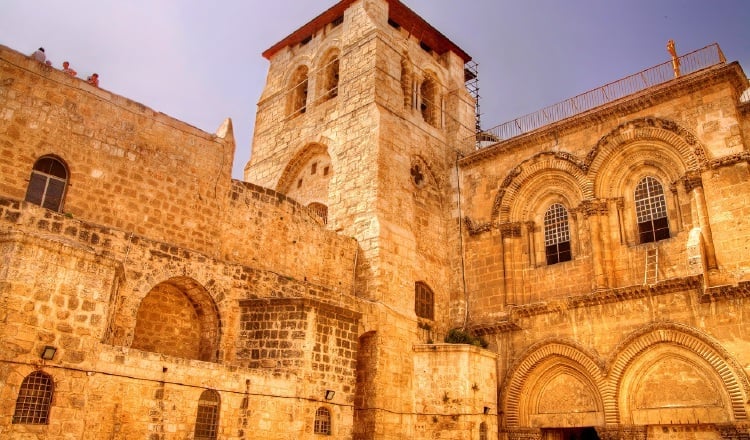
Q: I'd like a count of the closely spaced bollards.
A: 0